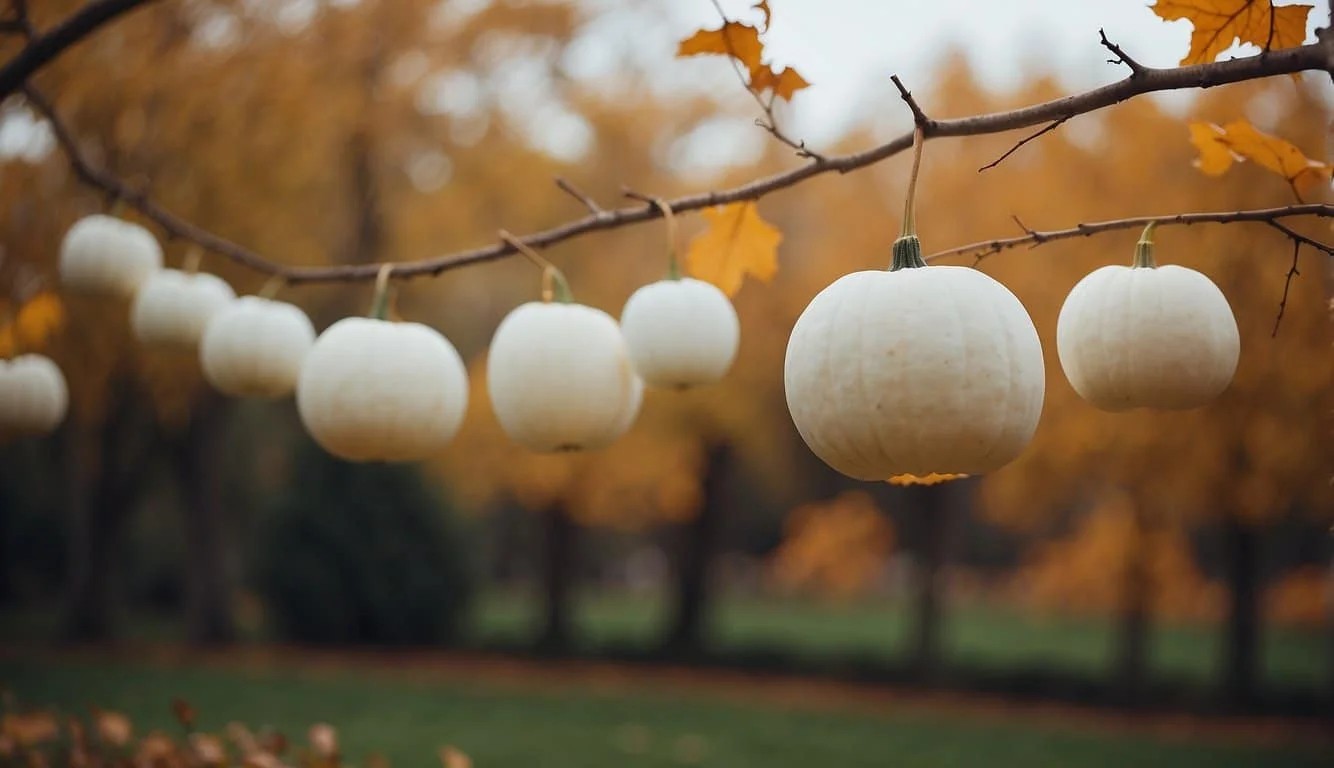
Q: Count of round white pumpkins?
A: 9